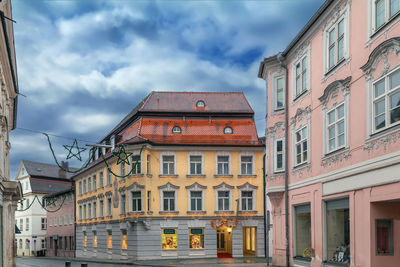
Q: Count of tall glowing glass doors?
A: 2